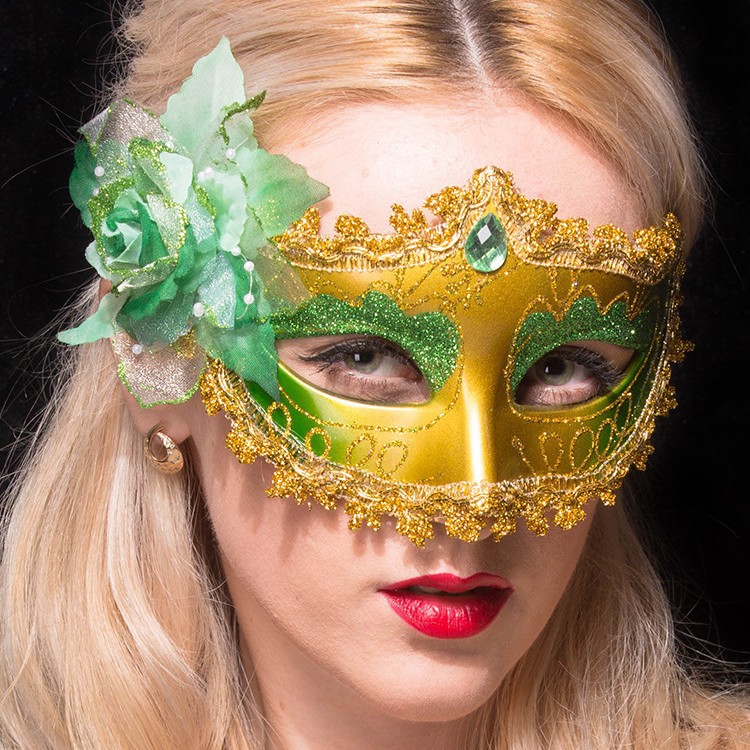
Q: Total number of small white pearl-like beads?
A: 11